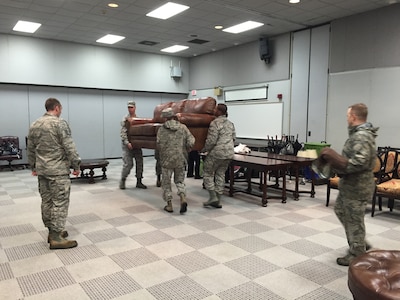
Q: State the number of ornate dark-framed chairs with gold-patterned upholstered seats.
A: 2